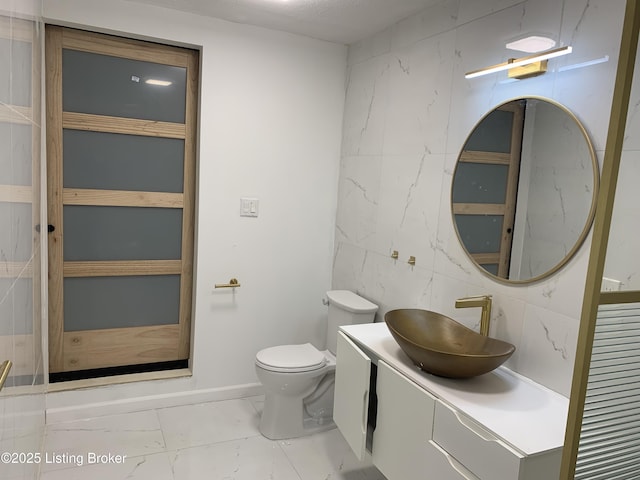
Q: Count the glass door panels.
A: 4